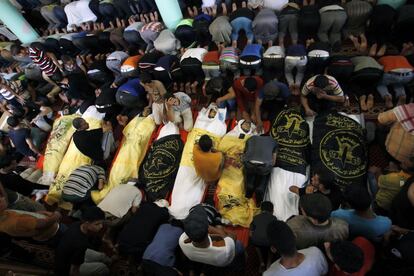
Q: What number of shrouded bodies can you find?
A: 8